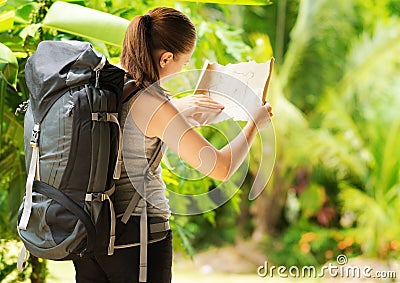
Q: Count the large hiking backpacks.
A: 1